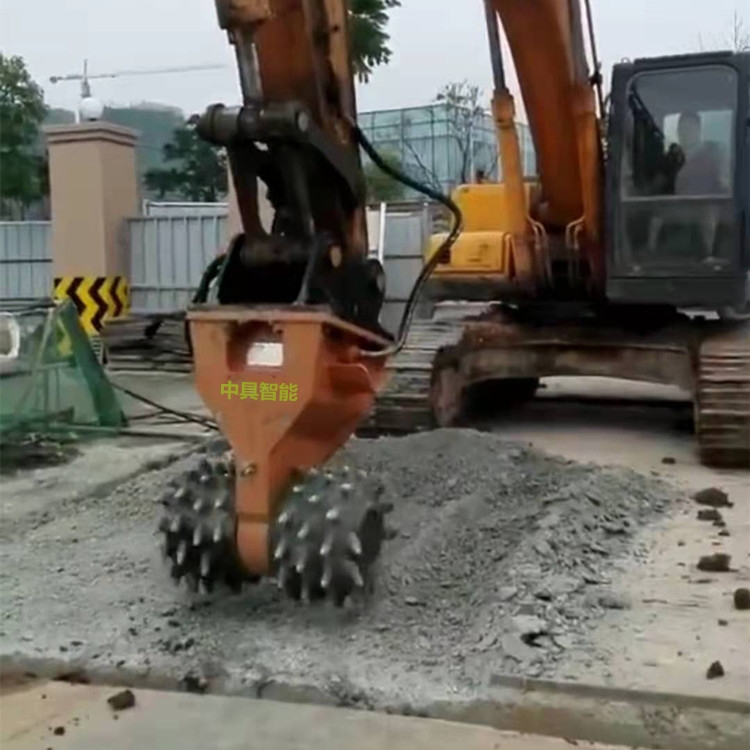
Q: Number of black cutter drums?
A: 2